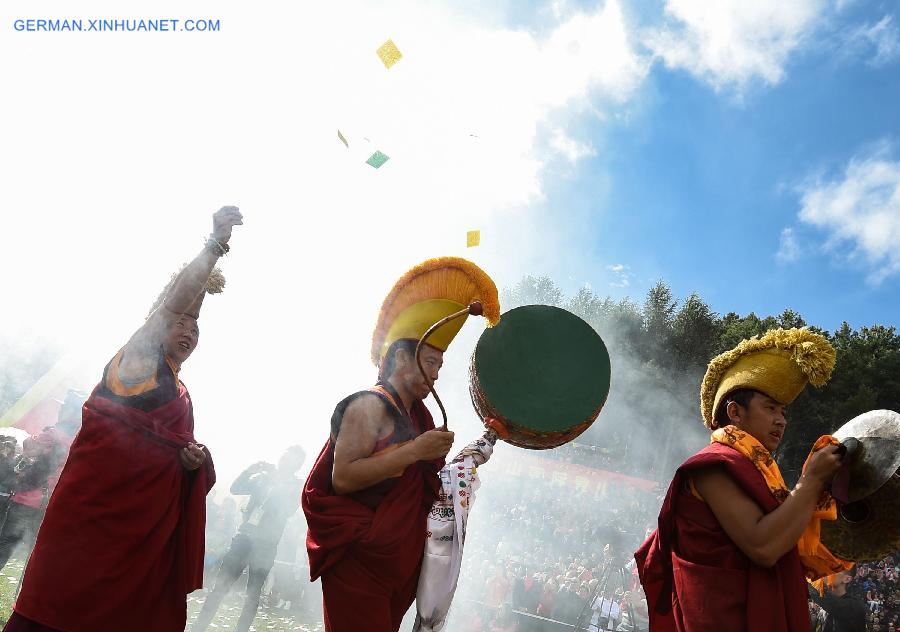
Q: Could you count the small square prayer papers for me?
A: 4